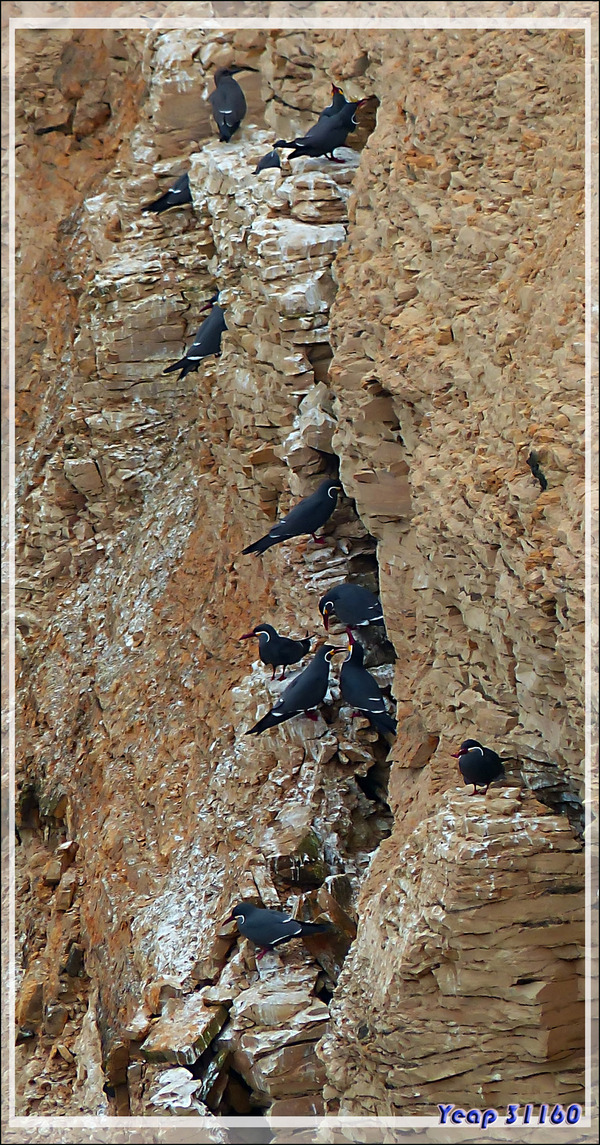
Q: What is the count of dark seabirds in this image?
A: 13